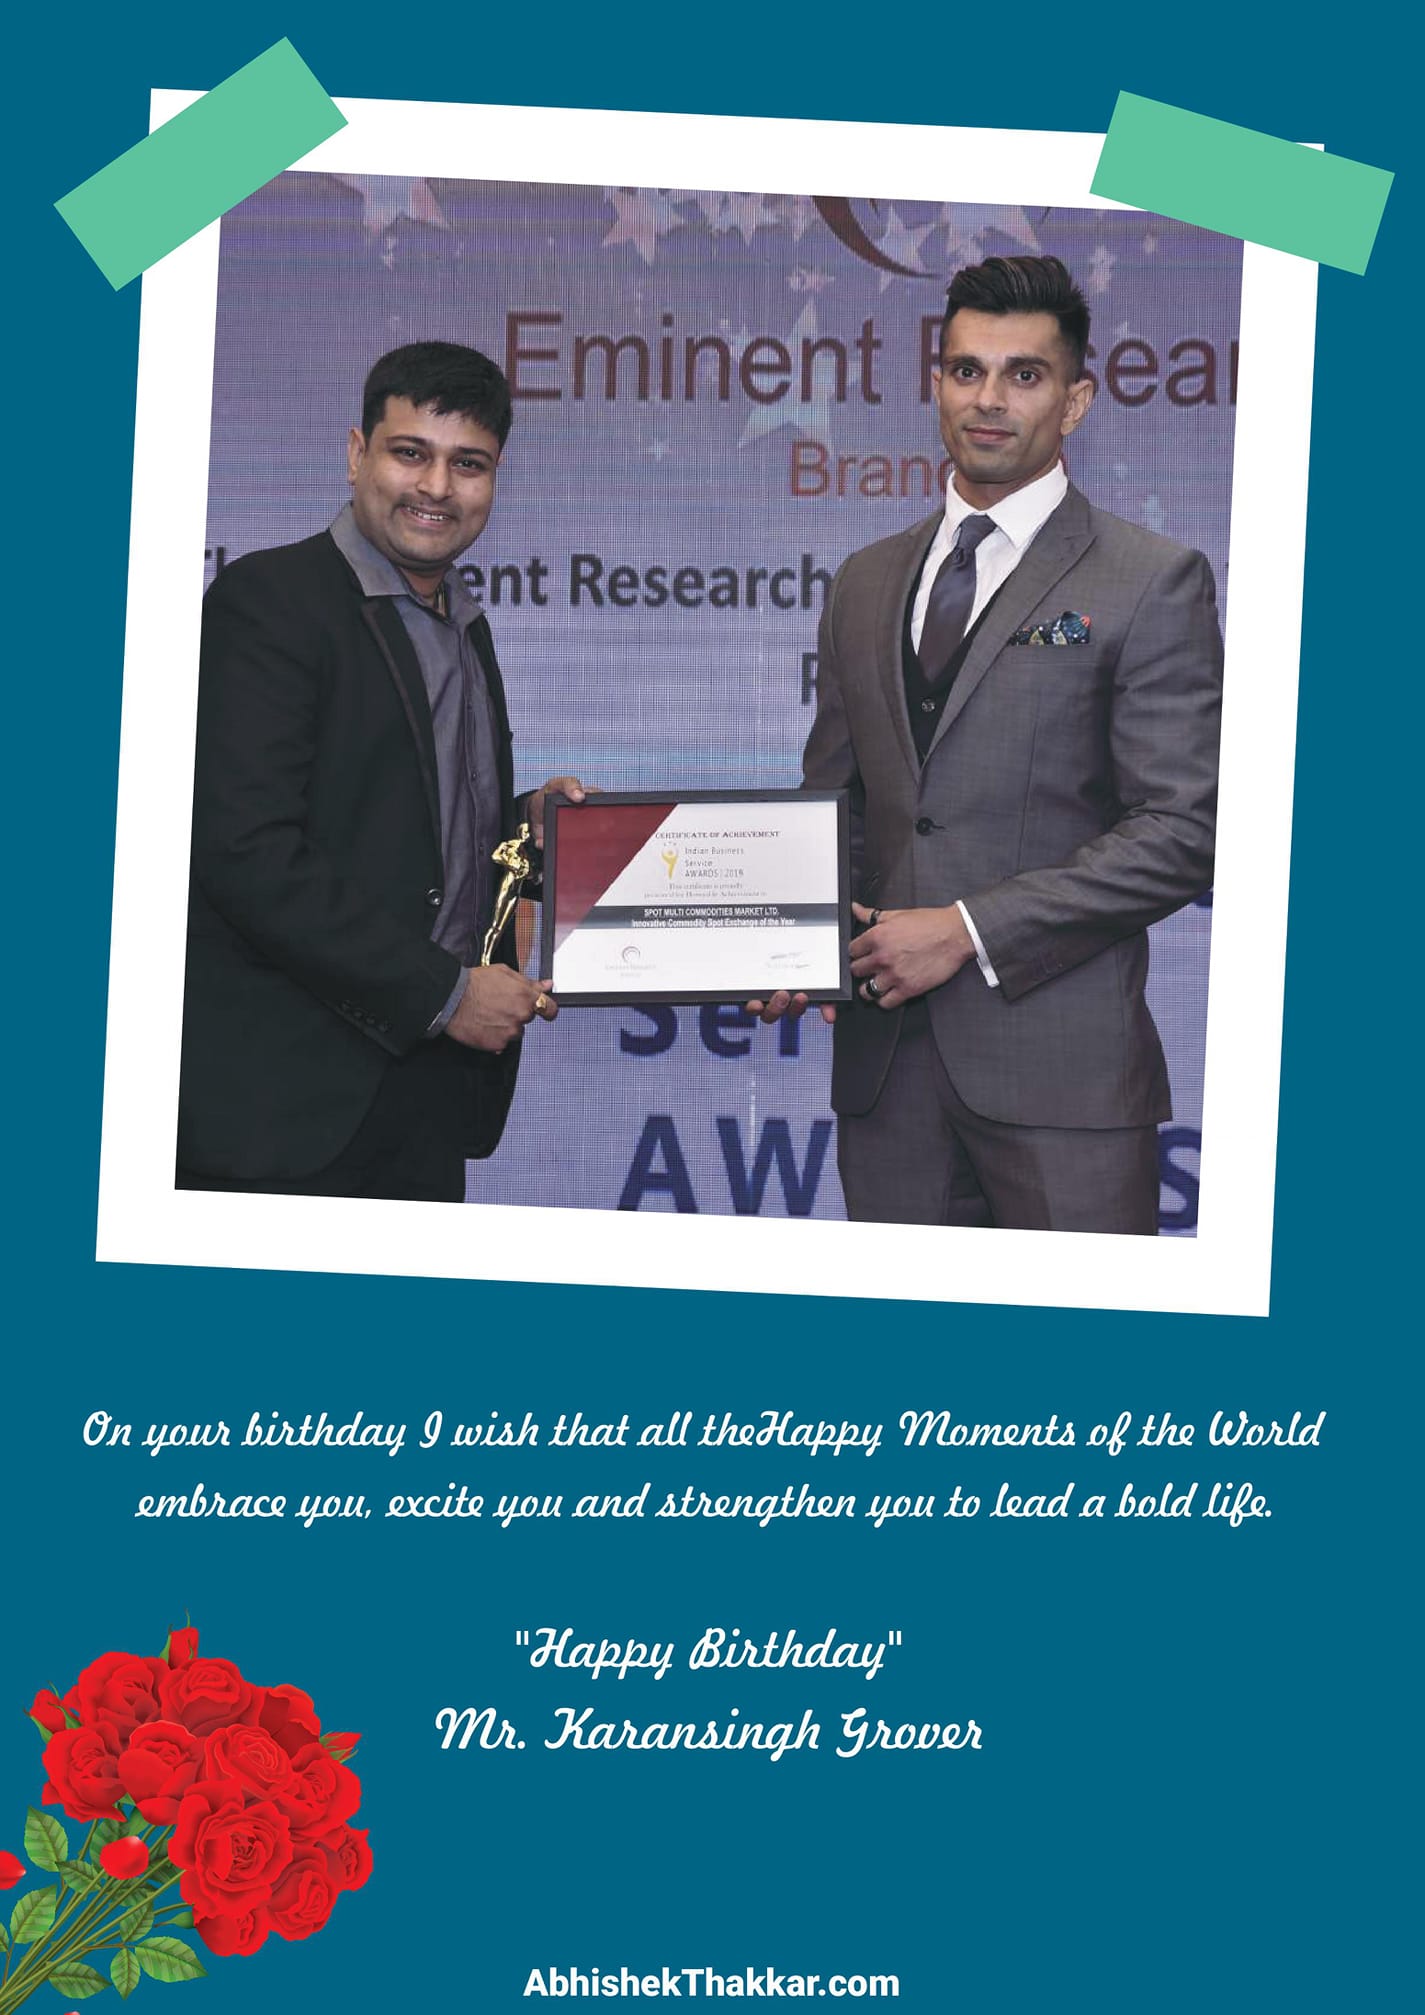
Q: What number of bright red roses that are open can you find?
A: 11